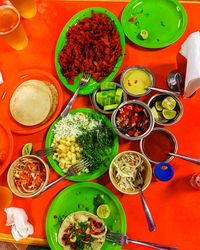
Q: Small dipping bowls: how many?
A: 7